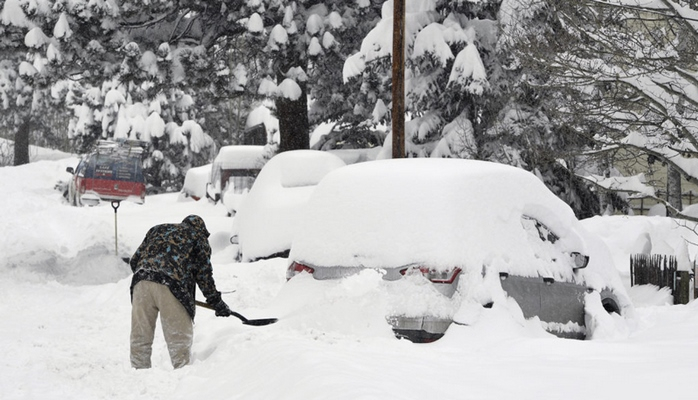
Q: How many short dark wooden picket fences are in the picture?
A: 1